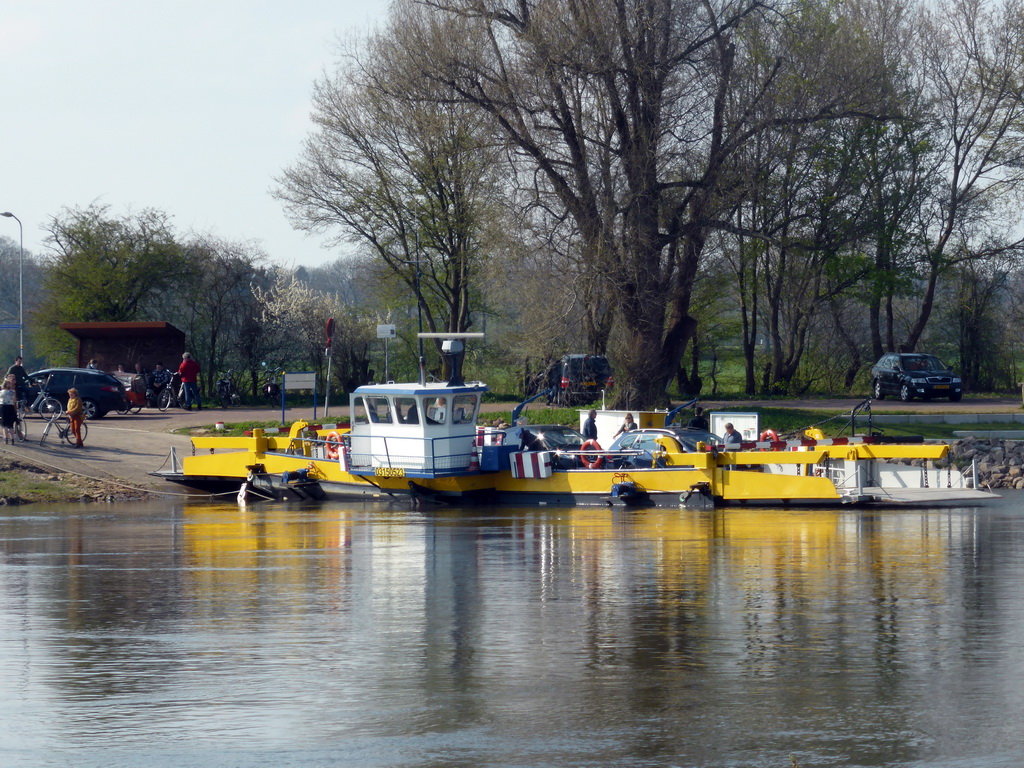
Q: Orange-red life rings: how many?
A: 3